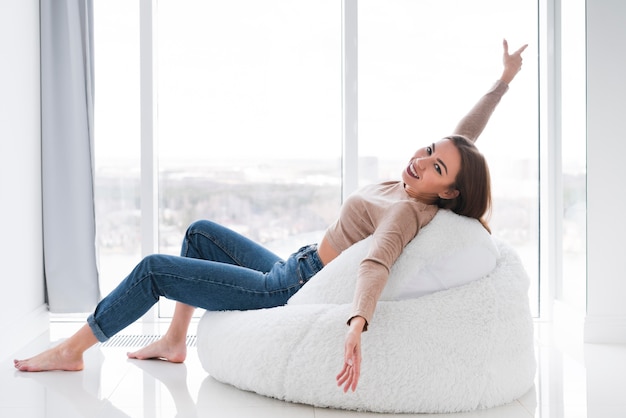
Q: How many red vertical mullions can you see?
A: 0